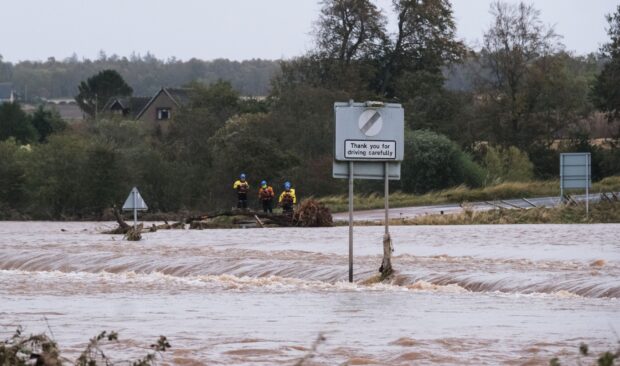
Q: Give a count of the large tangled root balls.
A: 1